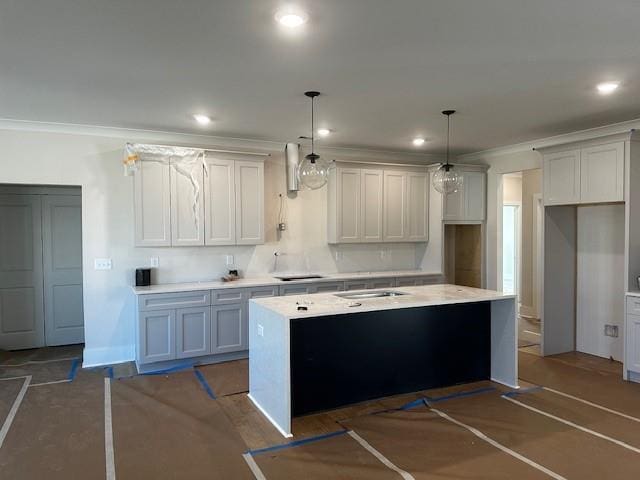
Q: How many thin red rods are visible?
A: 0